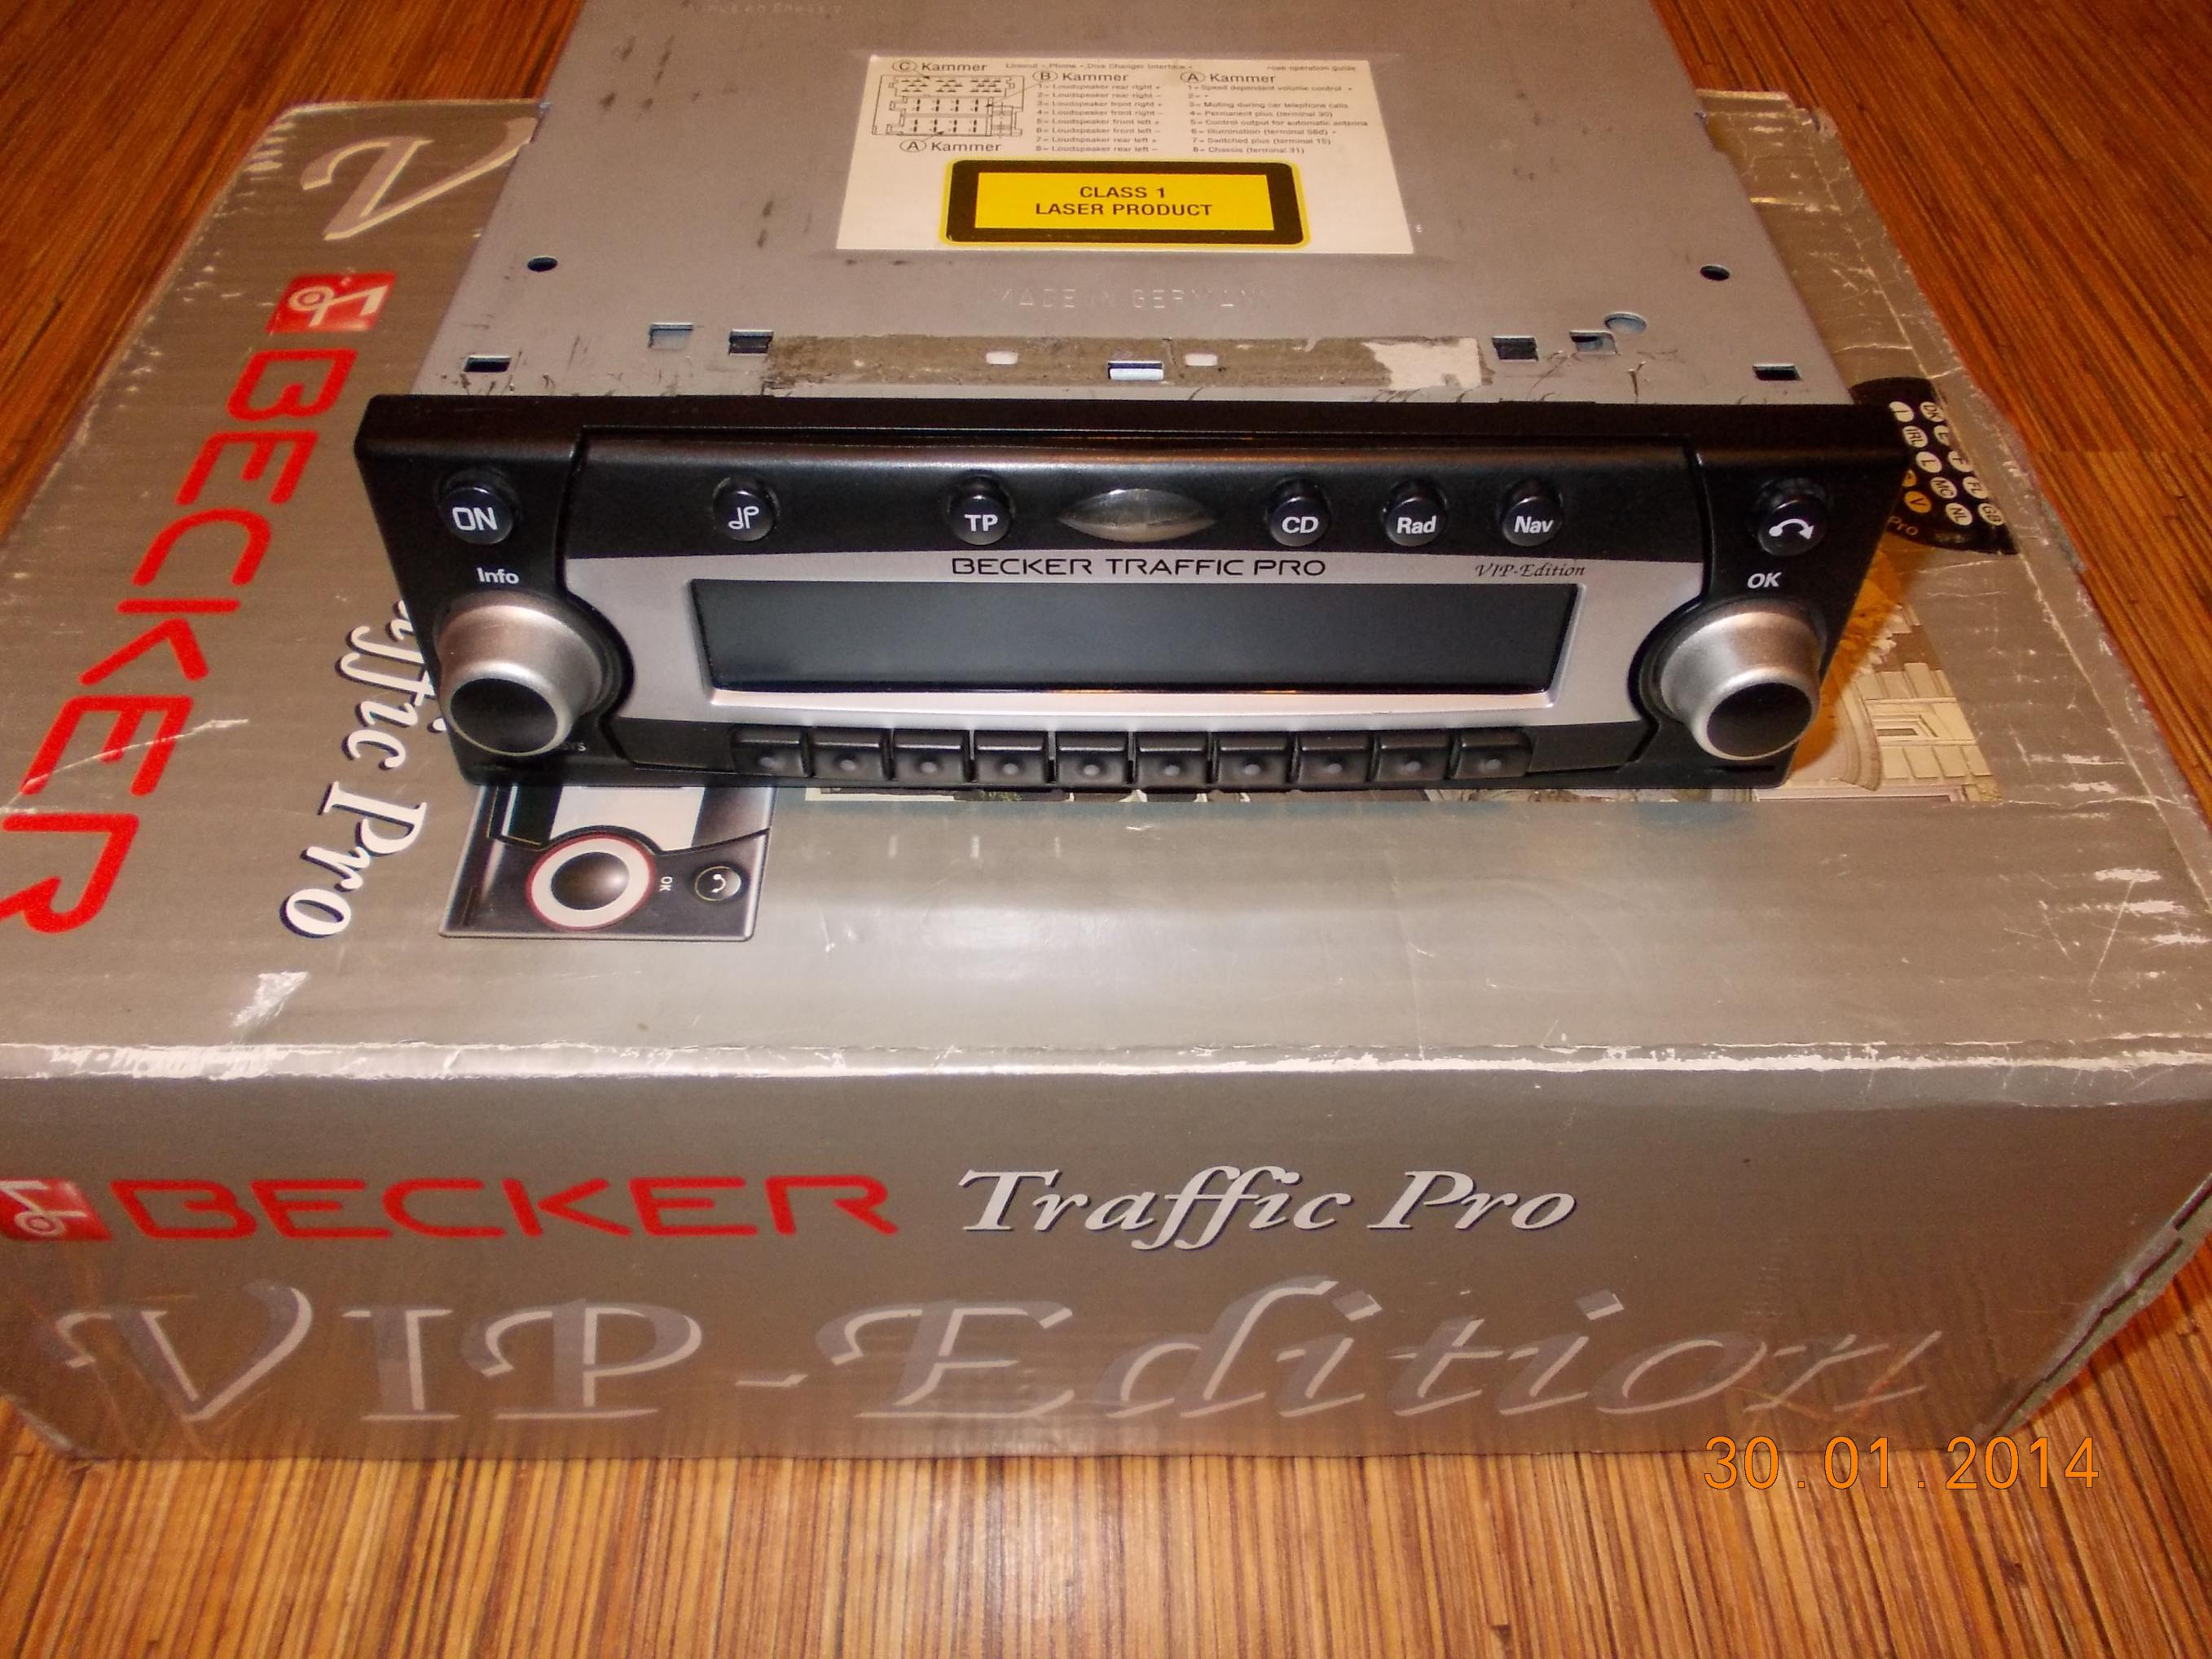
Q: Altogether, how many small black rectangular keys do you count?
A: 10